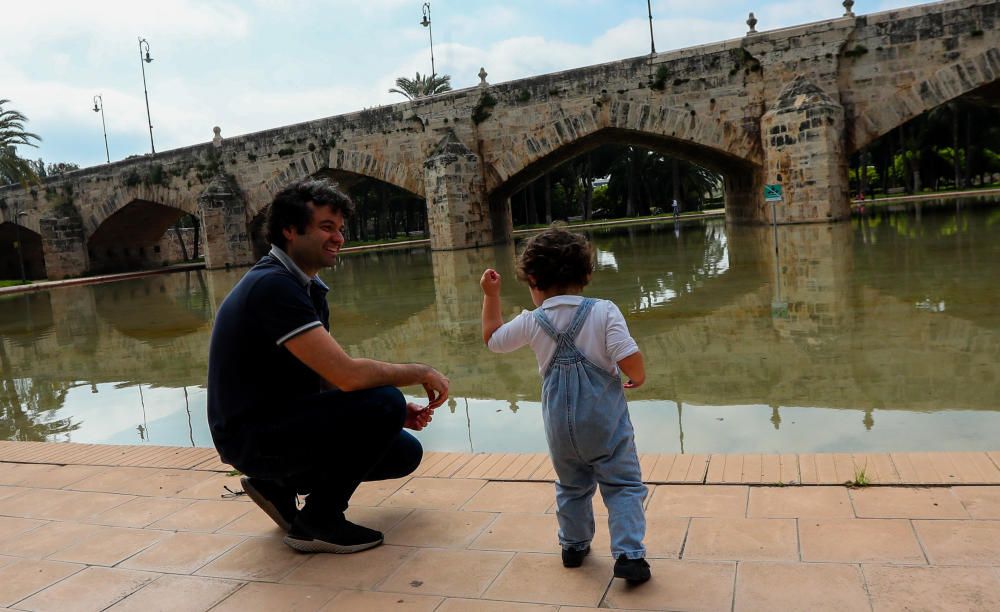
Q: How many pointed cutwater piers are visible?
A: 4